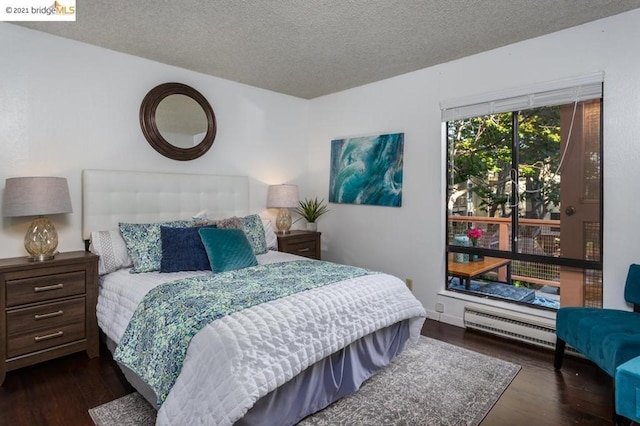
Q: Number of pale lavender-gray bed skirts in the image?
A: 1